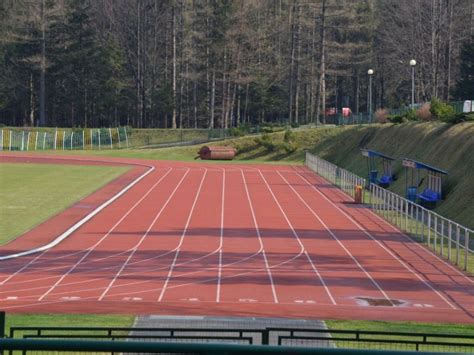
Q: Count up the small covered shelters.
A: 2